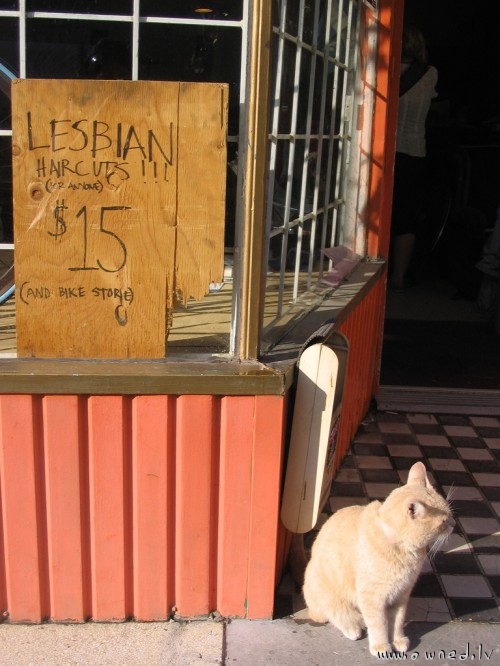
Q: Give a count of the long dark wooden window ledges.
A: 2